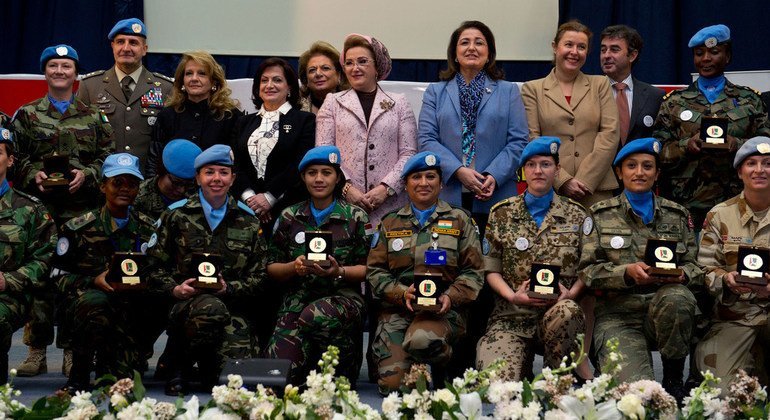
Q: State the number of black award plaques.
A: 9